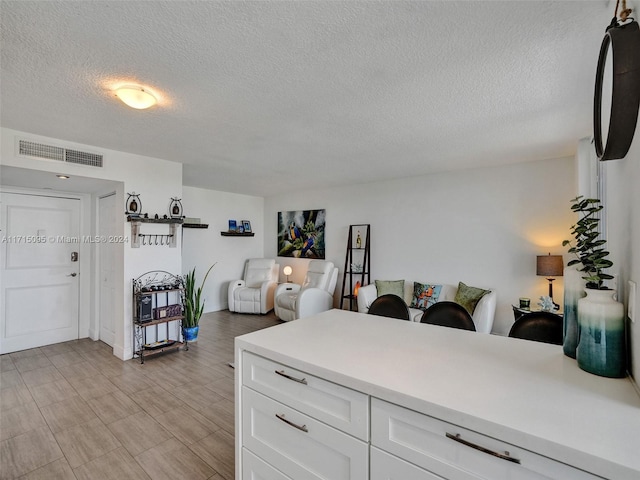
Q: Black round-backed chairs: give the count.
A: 3